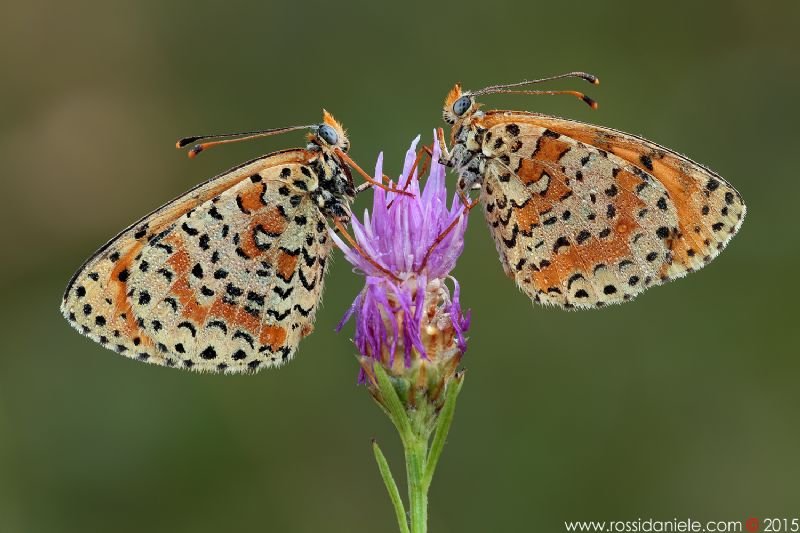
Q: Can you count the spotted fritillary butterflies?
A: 2